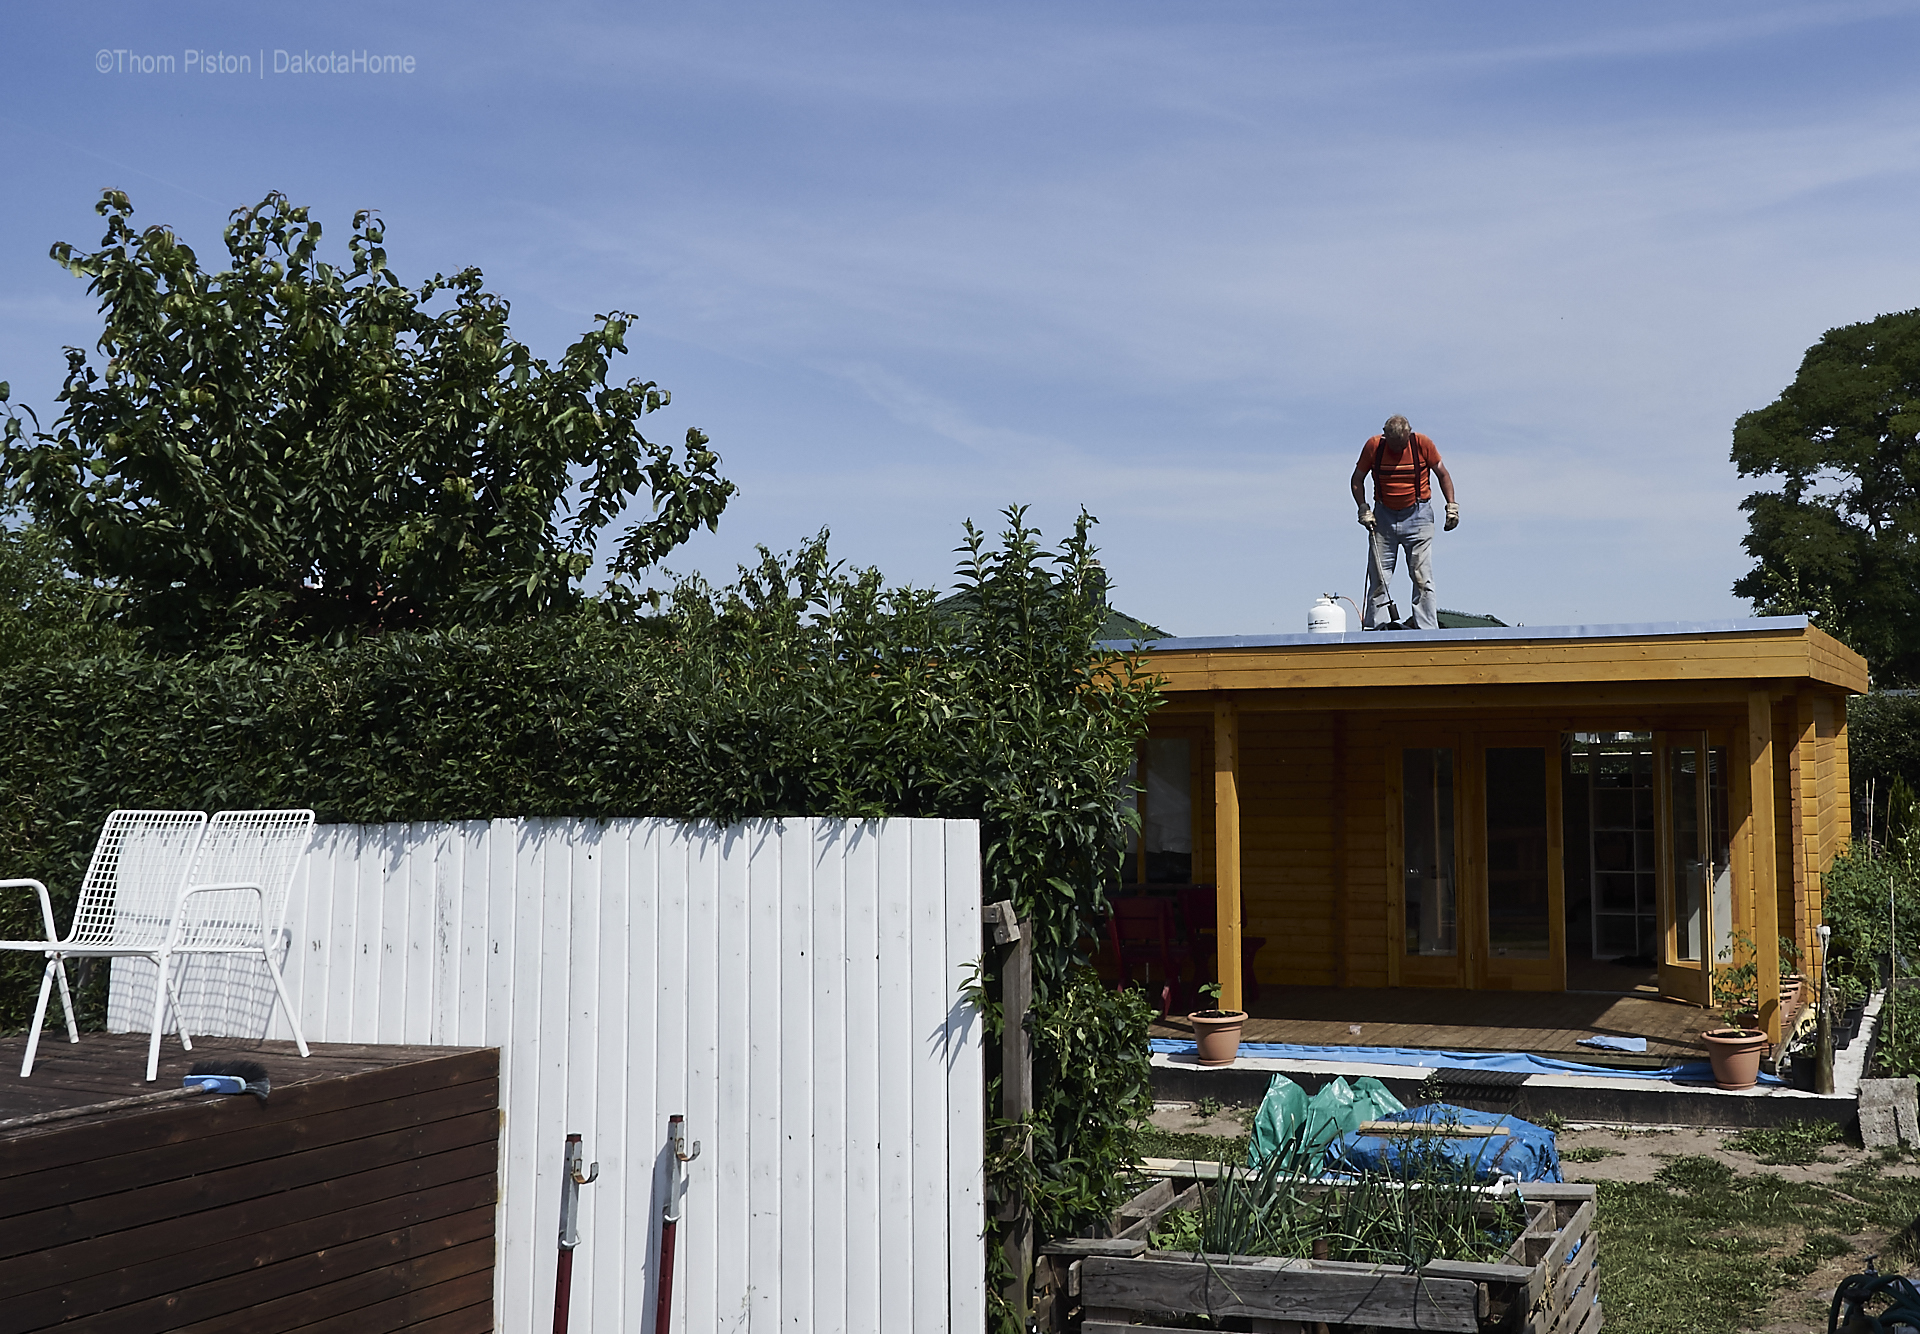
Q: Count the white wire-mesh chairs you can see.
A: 2